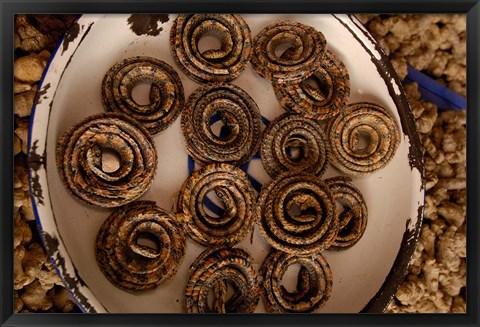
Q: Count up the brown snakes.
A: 14